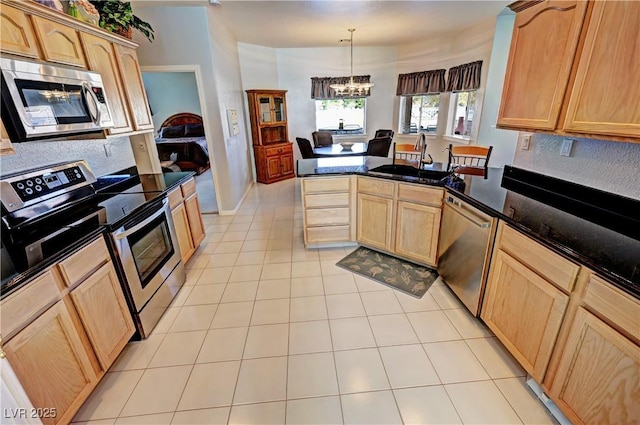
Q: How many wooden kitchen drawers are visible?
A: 12